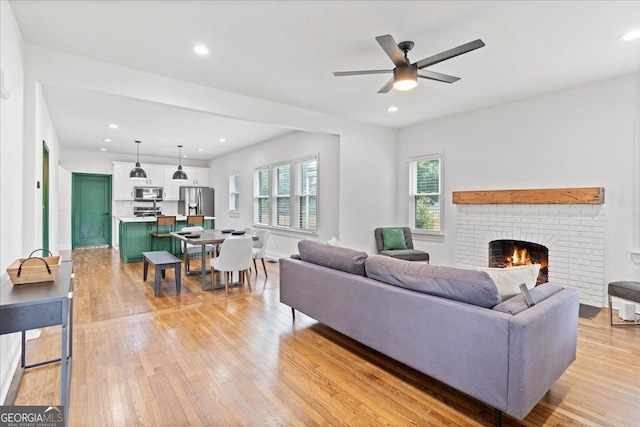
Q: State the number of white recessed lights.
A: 9